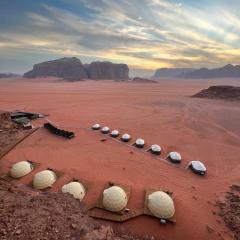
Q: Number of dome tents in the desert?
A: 13